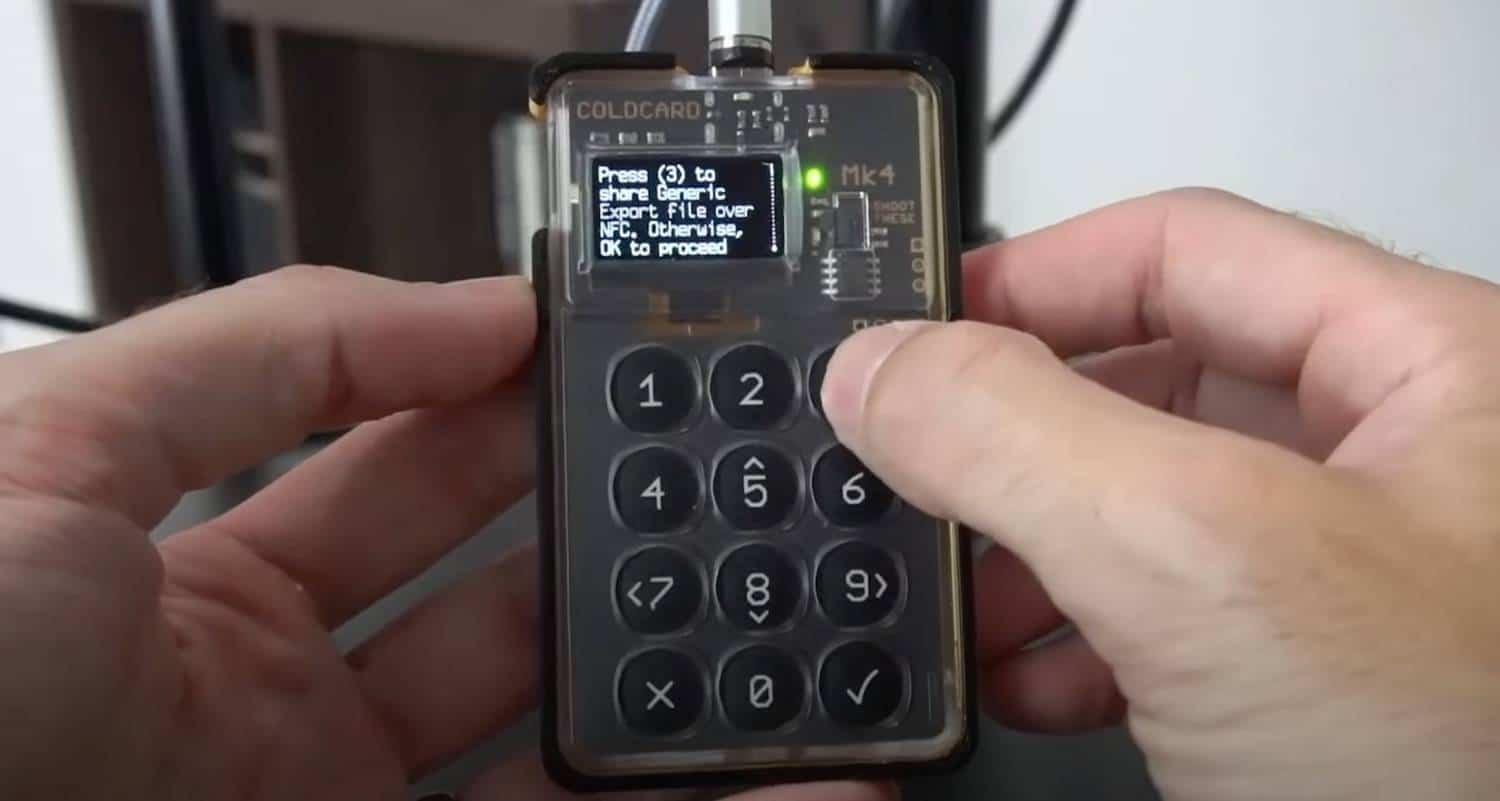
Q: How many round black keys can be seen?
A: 12